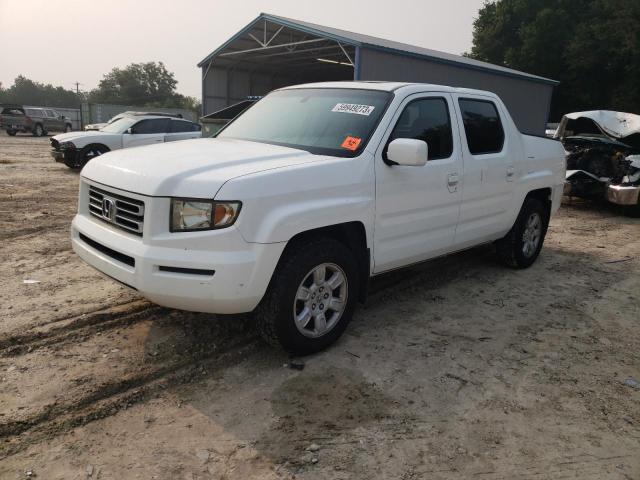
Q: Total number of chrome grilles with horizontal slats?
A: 1